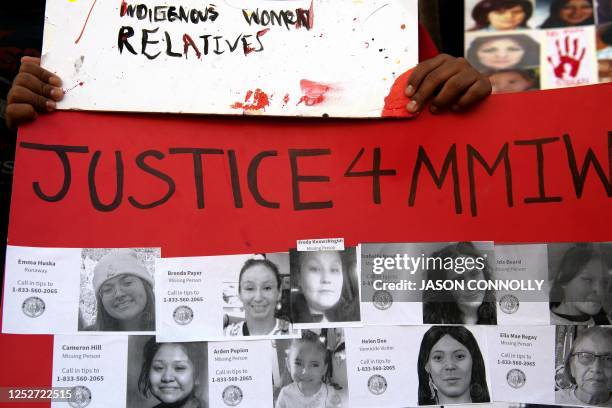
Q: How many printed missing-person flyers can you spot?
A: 9